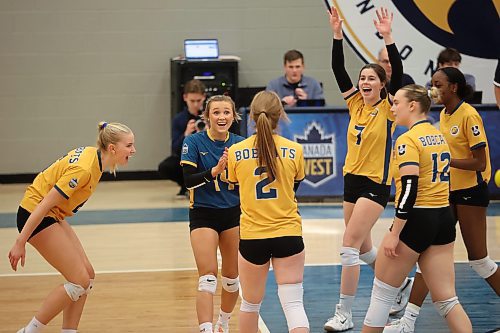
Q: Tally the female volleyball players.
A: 6